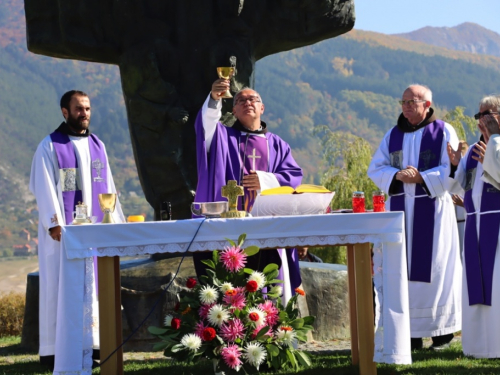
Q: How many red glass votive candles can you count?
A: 2